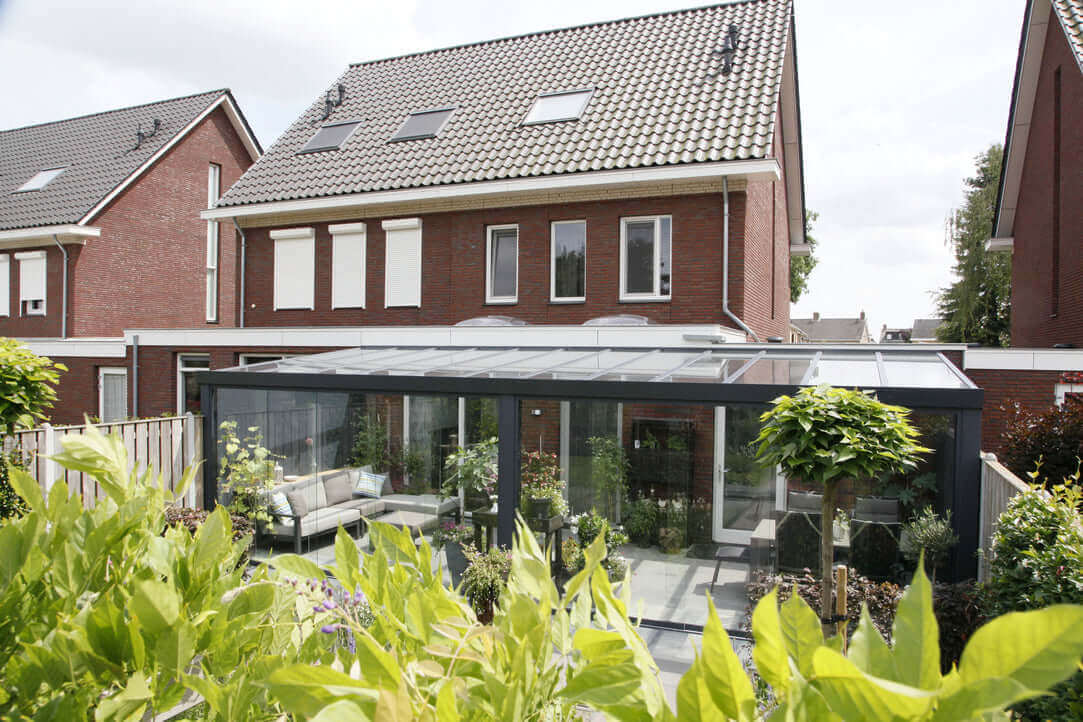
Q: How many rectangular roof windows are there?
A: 4